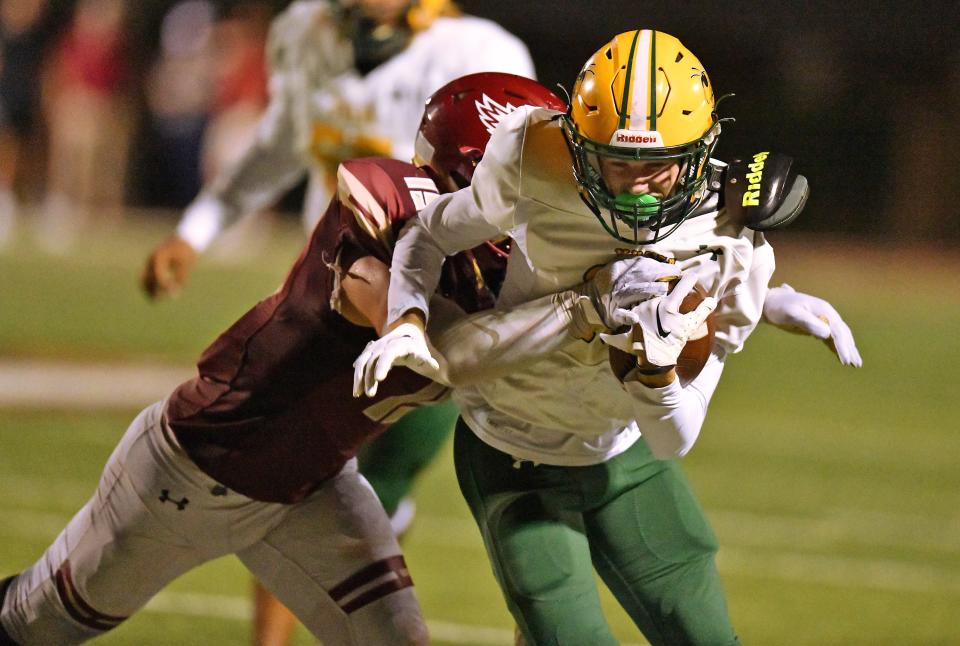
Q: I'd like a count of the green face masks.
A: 1